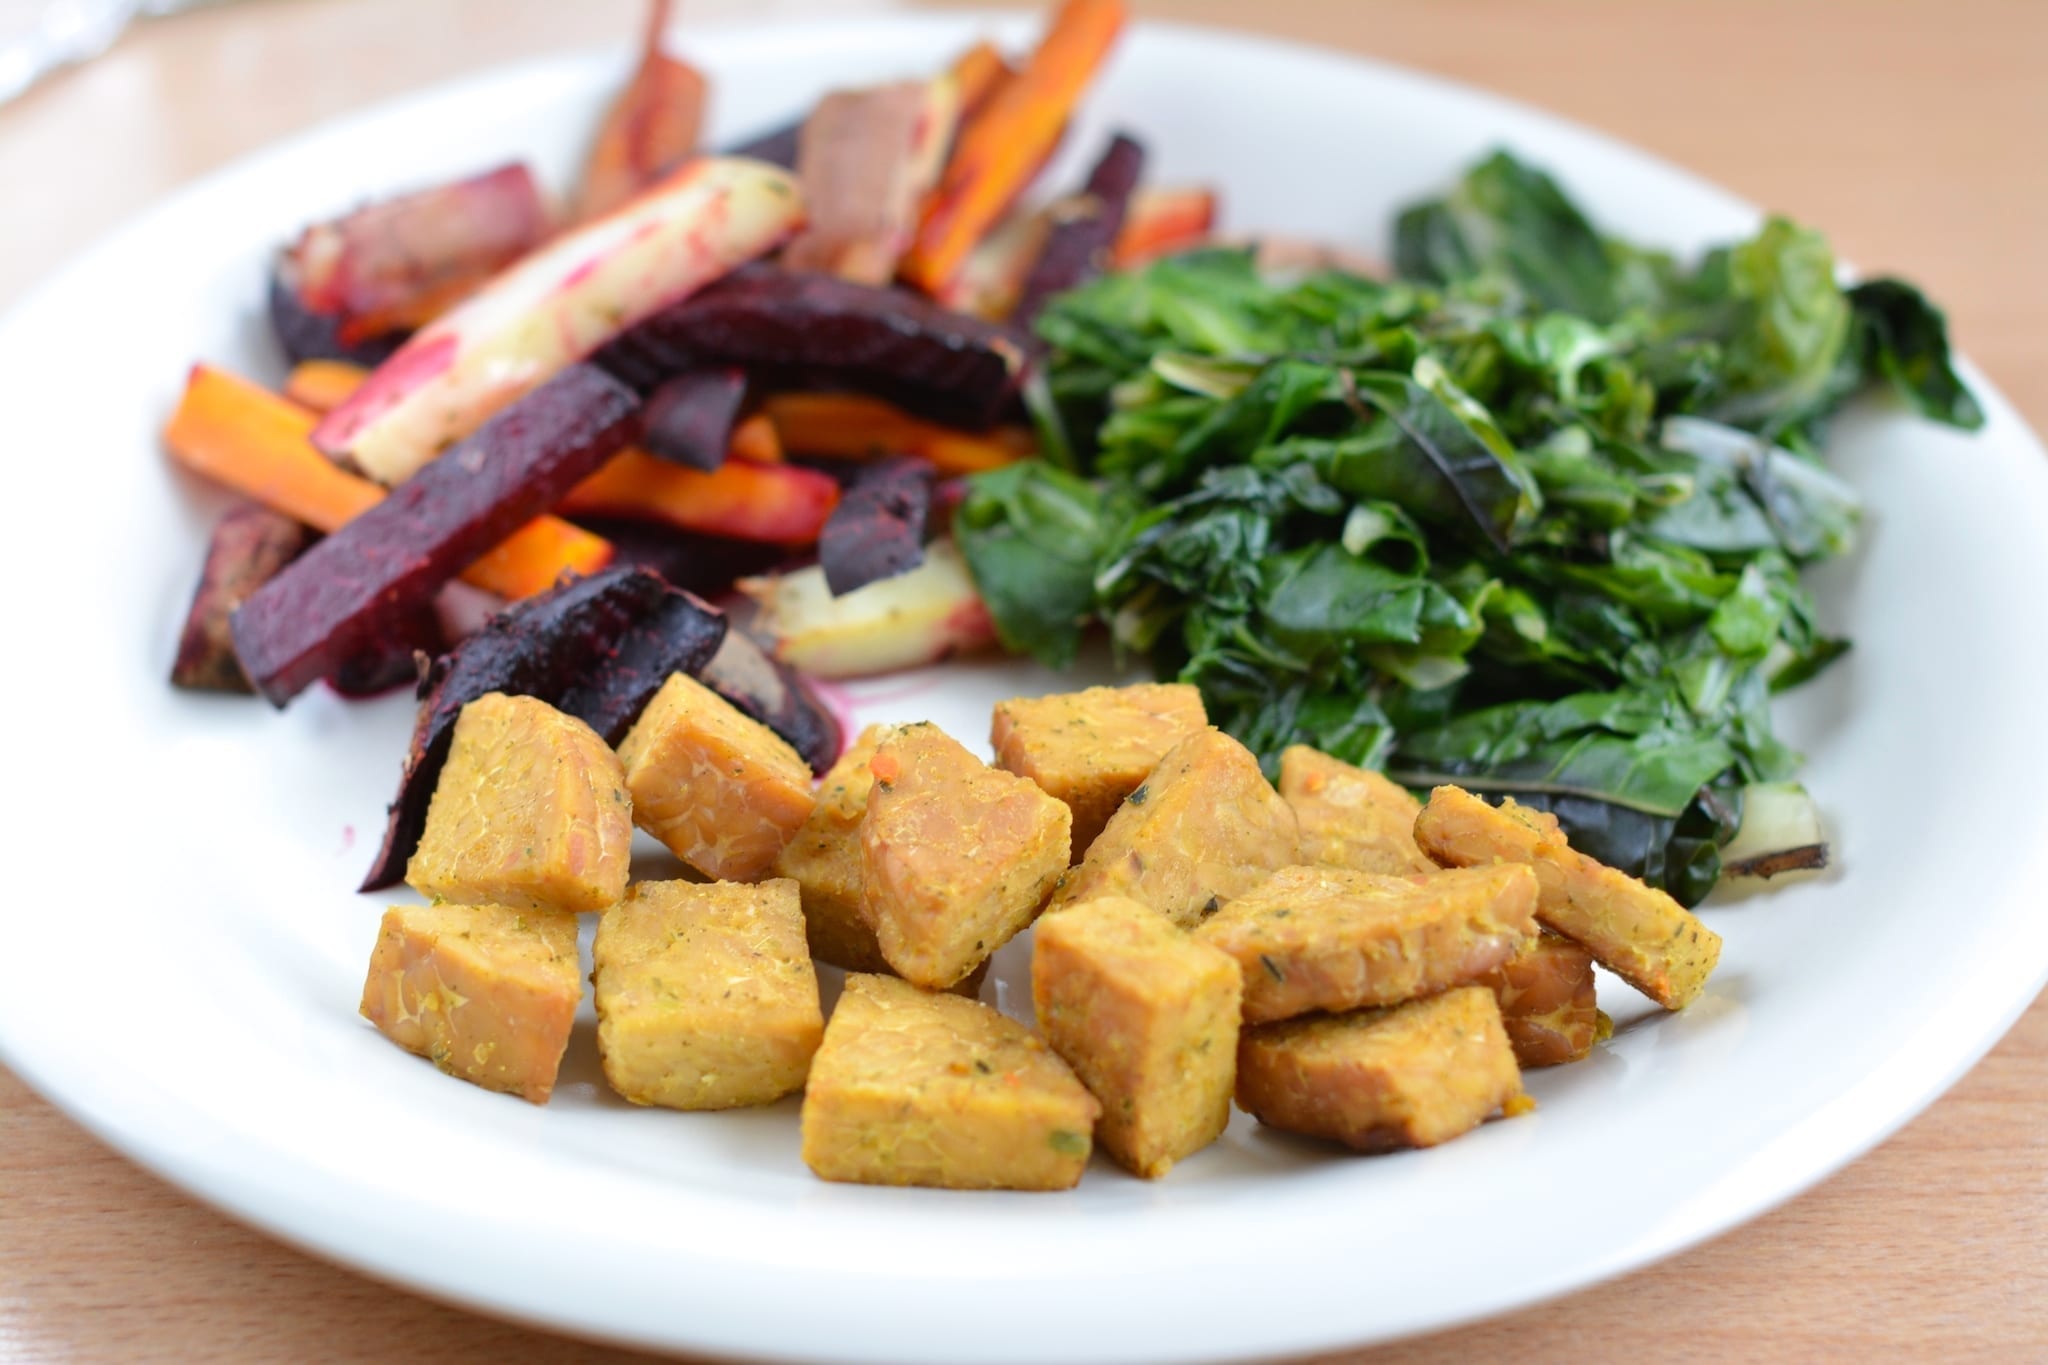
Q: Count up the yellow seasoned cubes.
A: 15